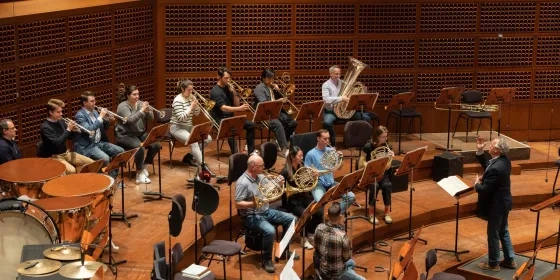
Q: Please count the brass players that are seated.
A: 11